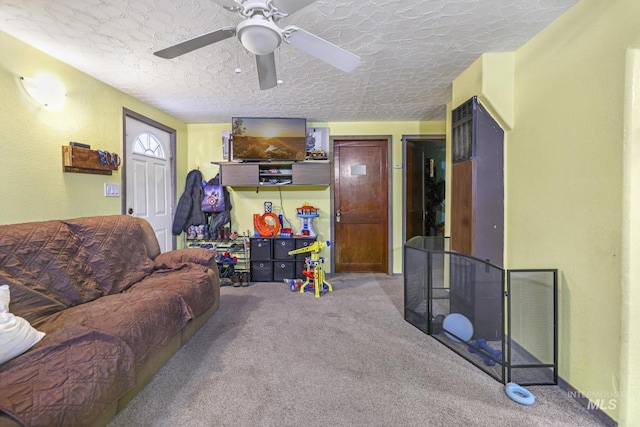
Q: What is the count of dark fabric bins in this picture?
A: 6